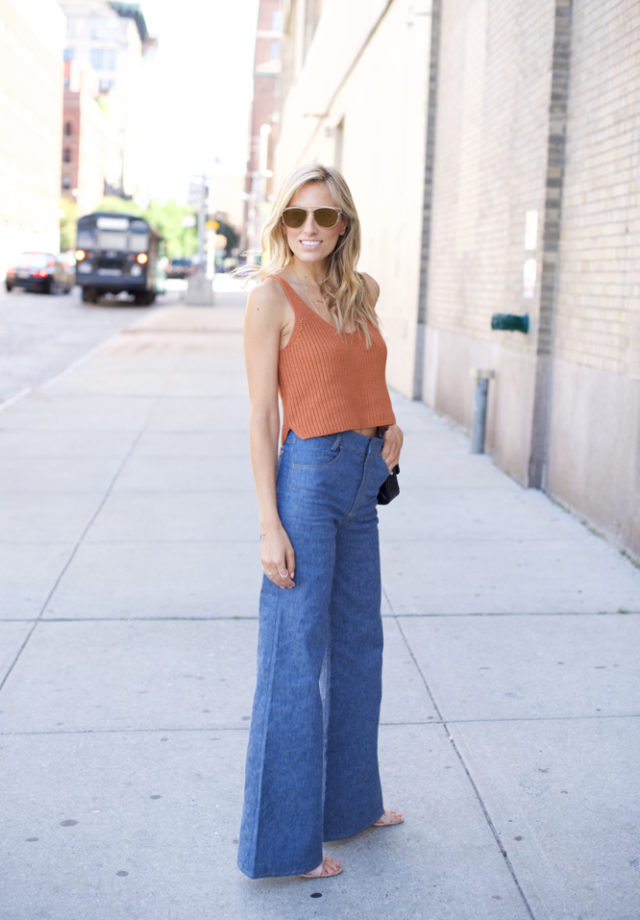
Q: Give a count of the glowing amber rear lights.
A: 2